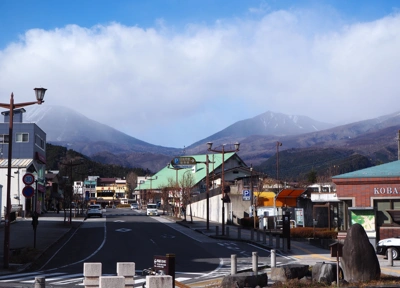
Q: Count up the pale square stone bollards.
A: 4